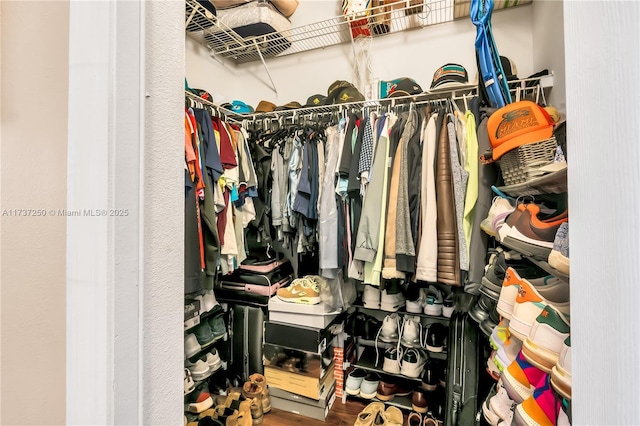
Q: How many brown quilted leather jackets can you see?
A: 1